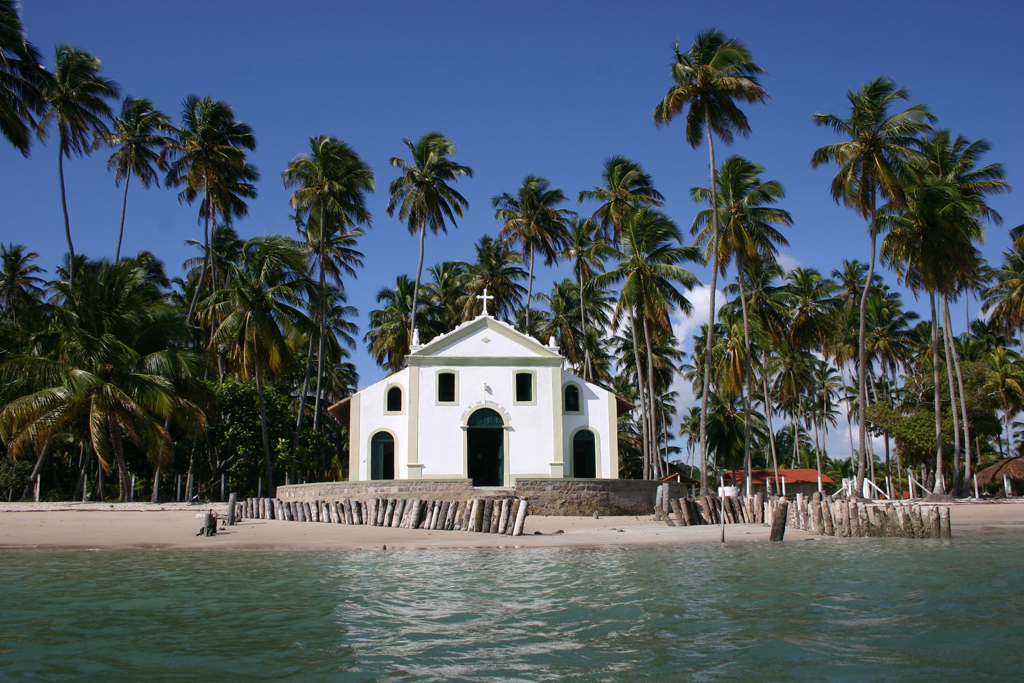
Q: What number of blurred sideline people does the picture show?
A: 0